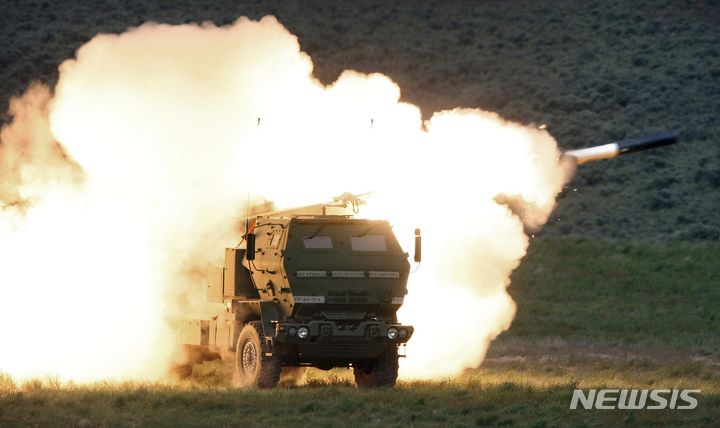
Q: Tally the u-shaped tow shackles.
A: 2